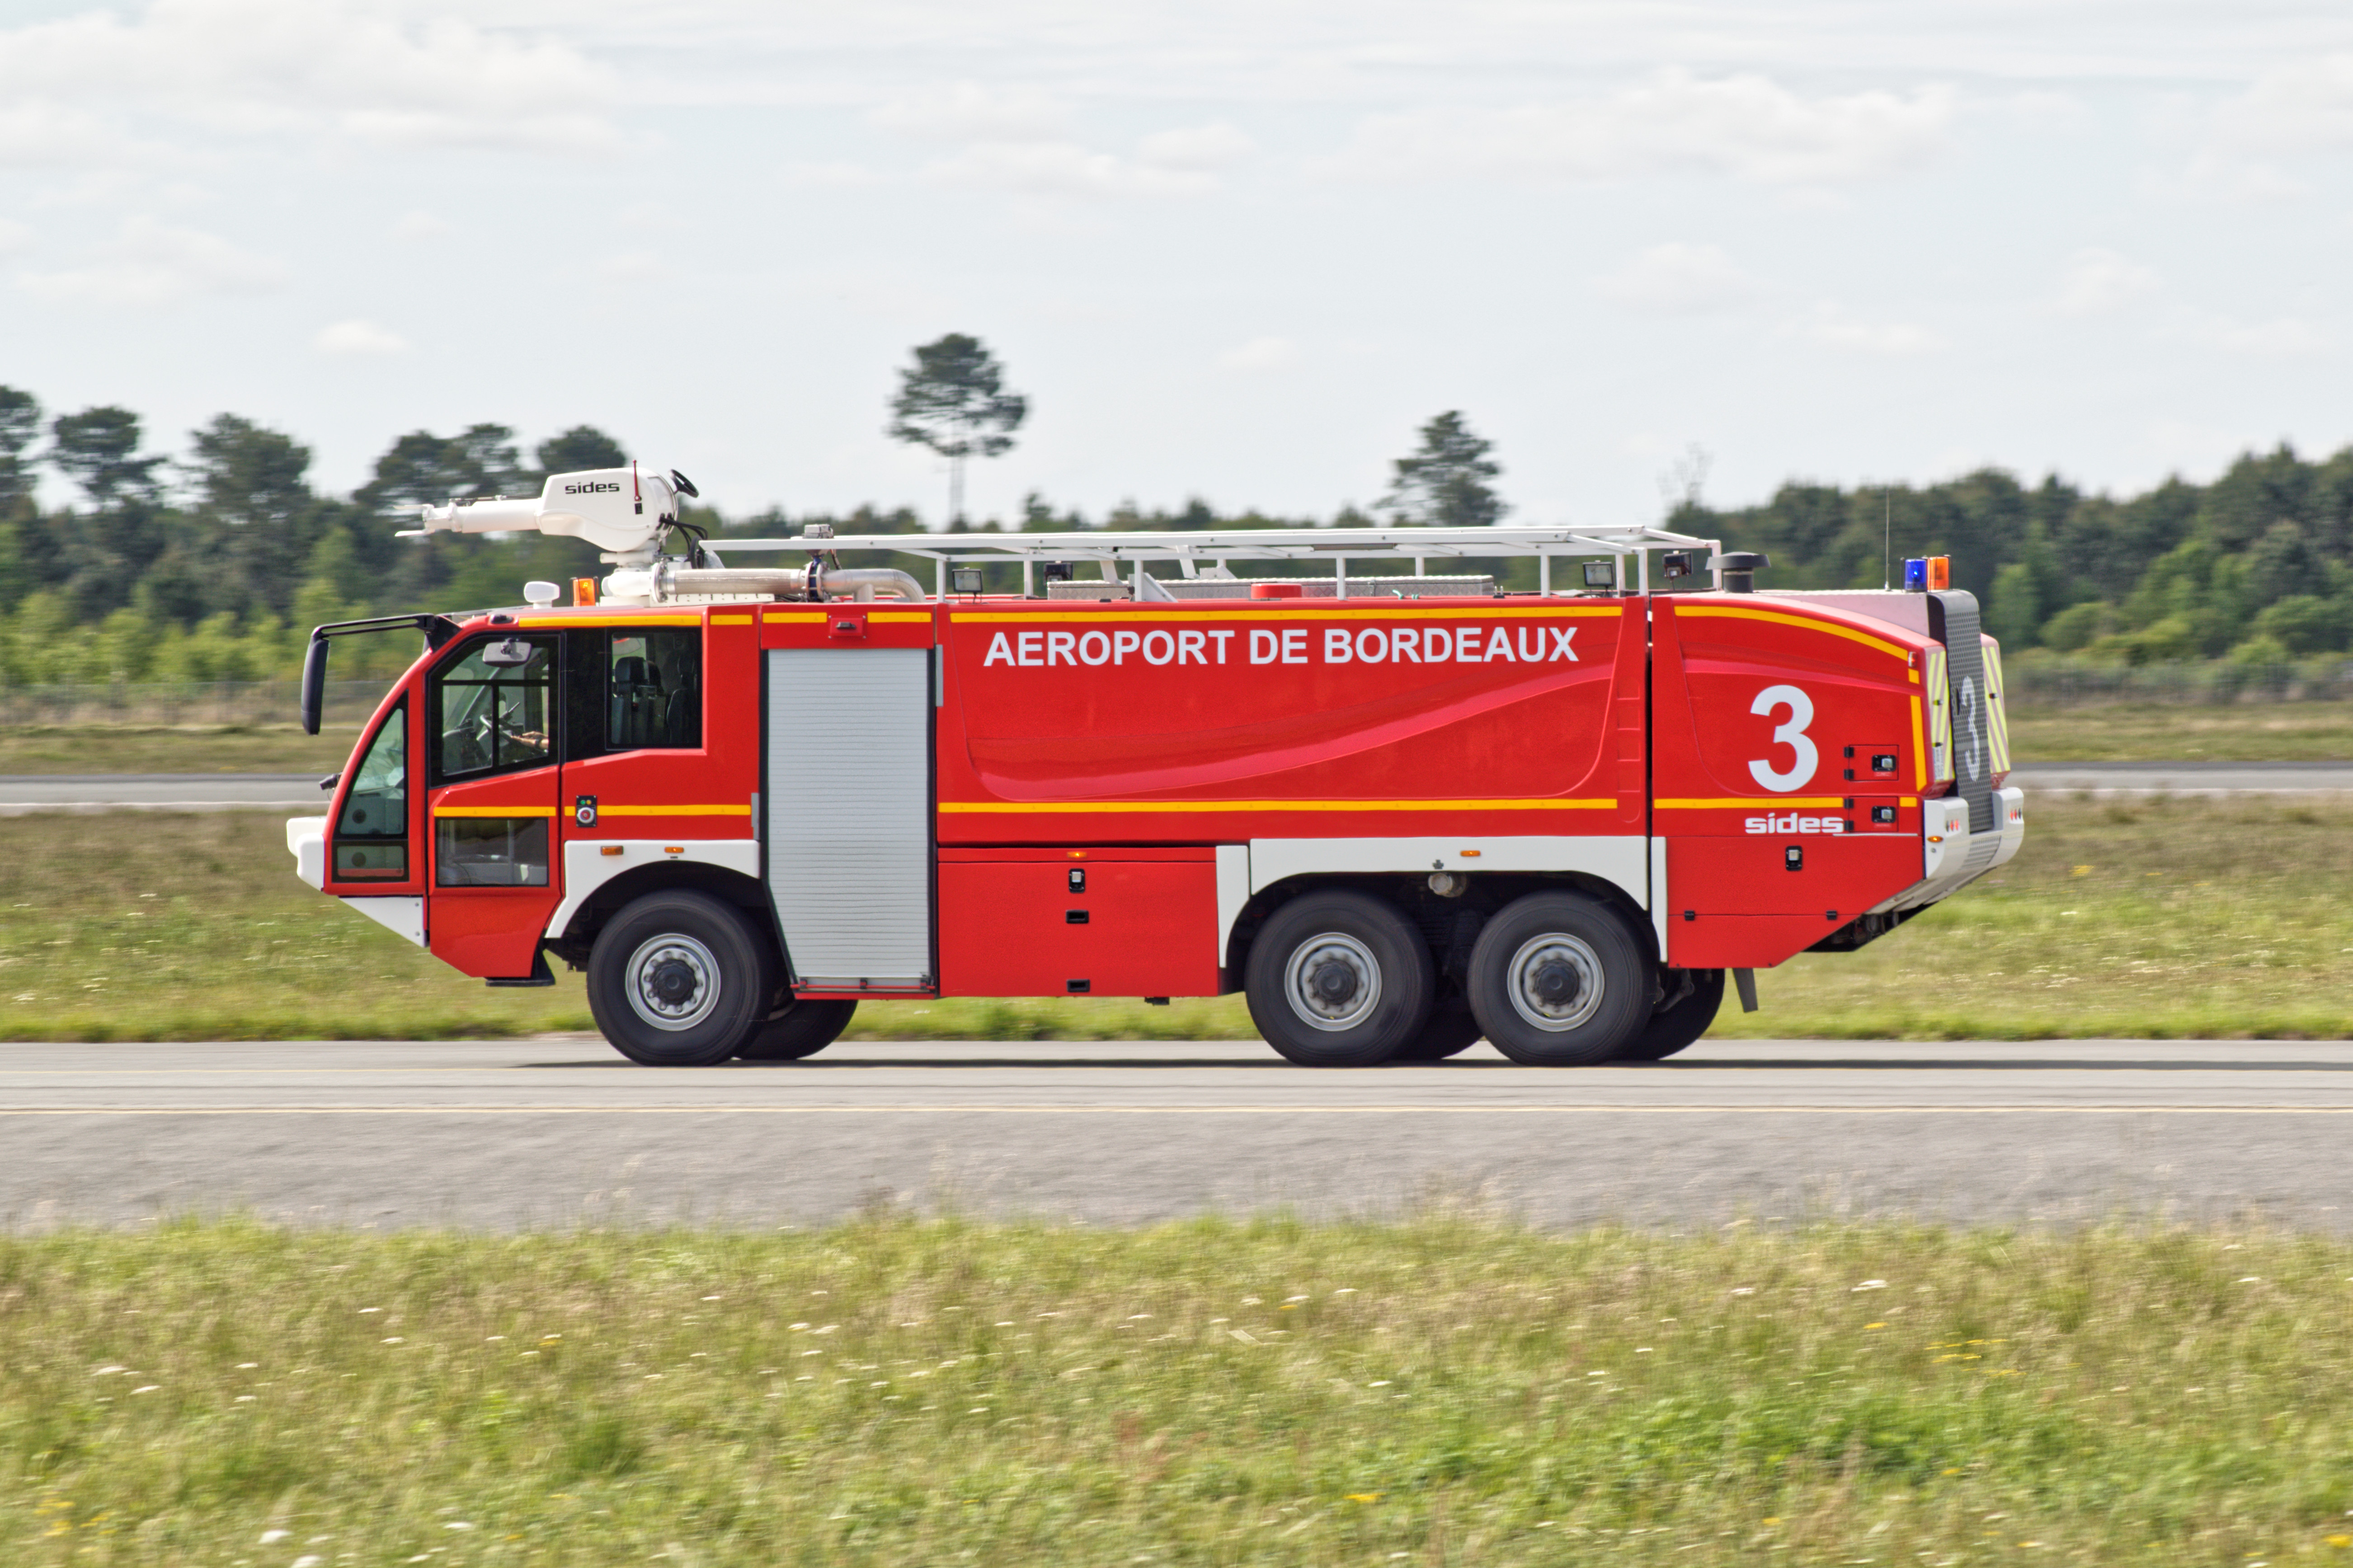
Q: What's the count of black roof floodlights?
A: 4